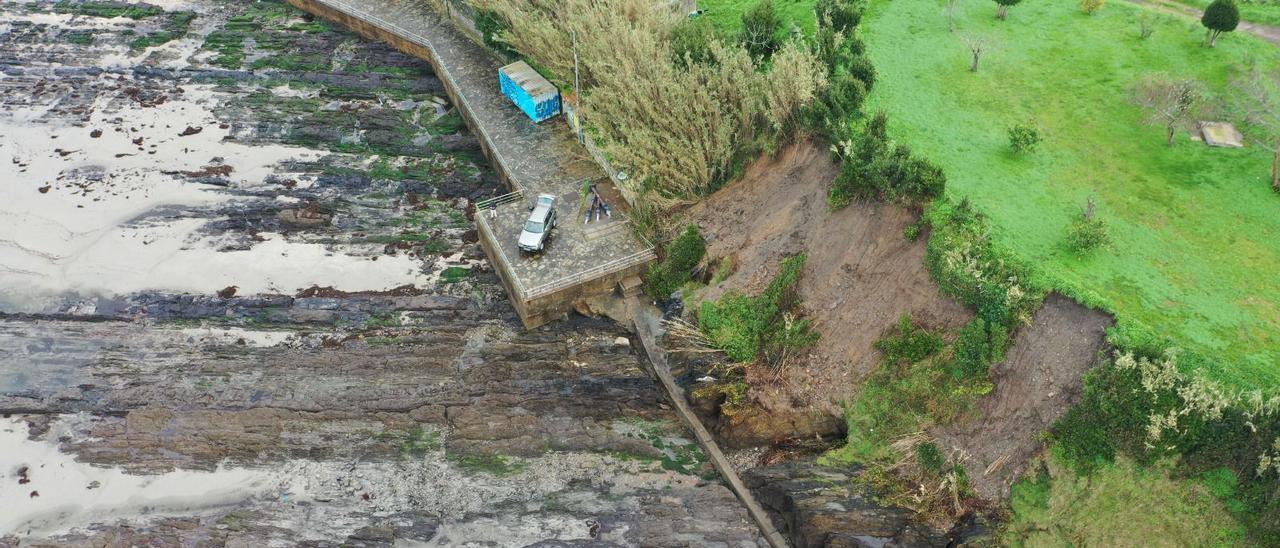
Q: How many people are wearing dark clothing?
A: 1